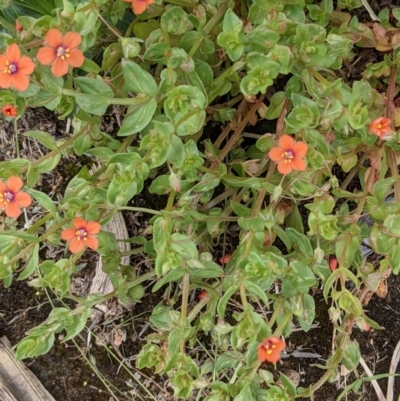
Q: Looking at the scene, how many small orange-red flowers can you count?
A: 9